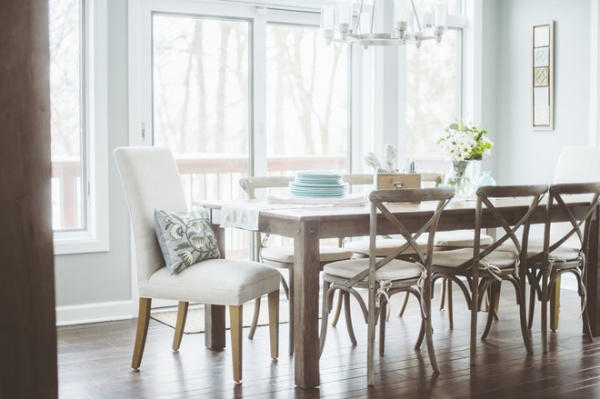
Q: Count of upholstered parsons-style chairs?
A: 2